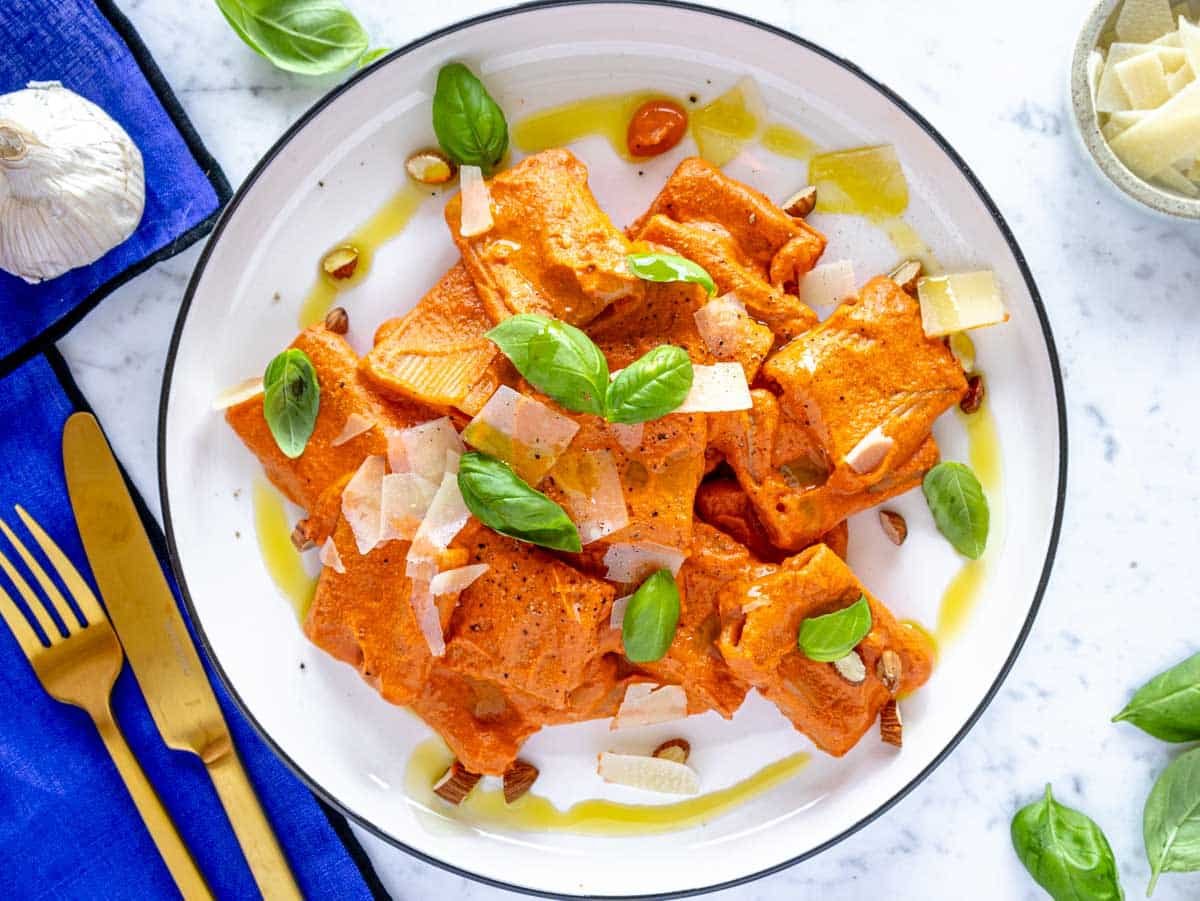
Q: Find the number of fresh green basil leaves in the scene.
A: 13